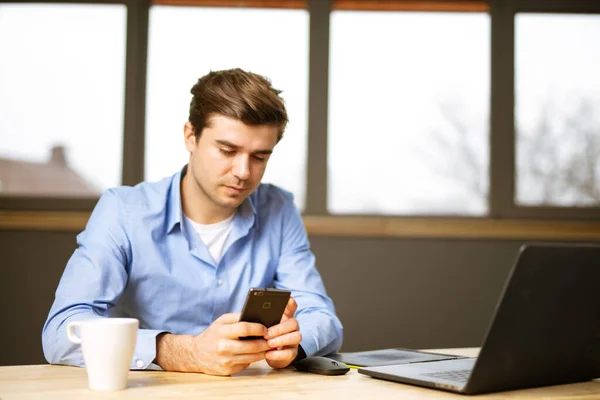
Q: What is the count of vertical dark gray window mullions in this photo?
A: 3